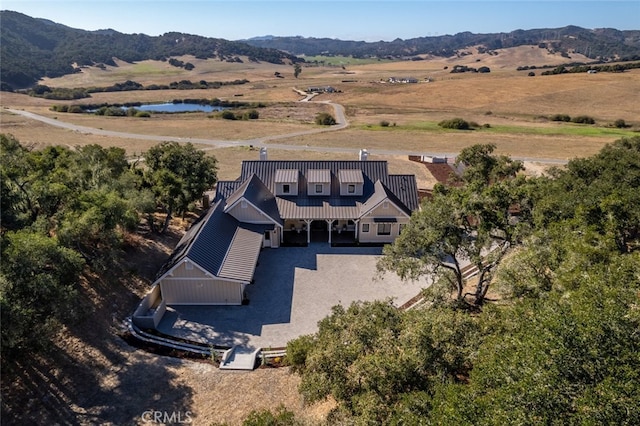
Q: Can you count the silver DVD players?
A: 0